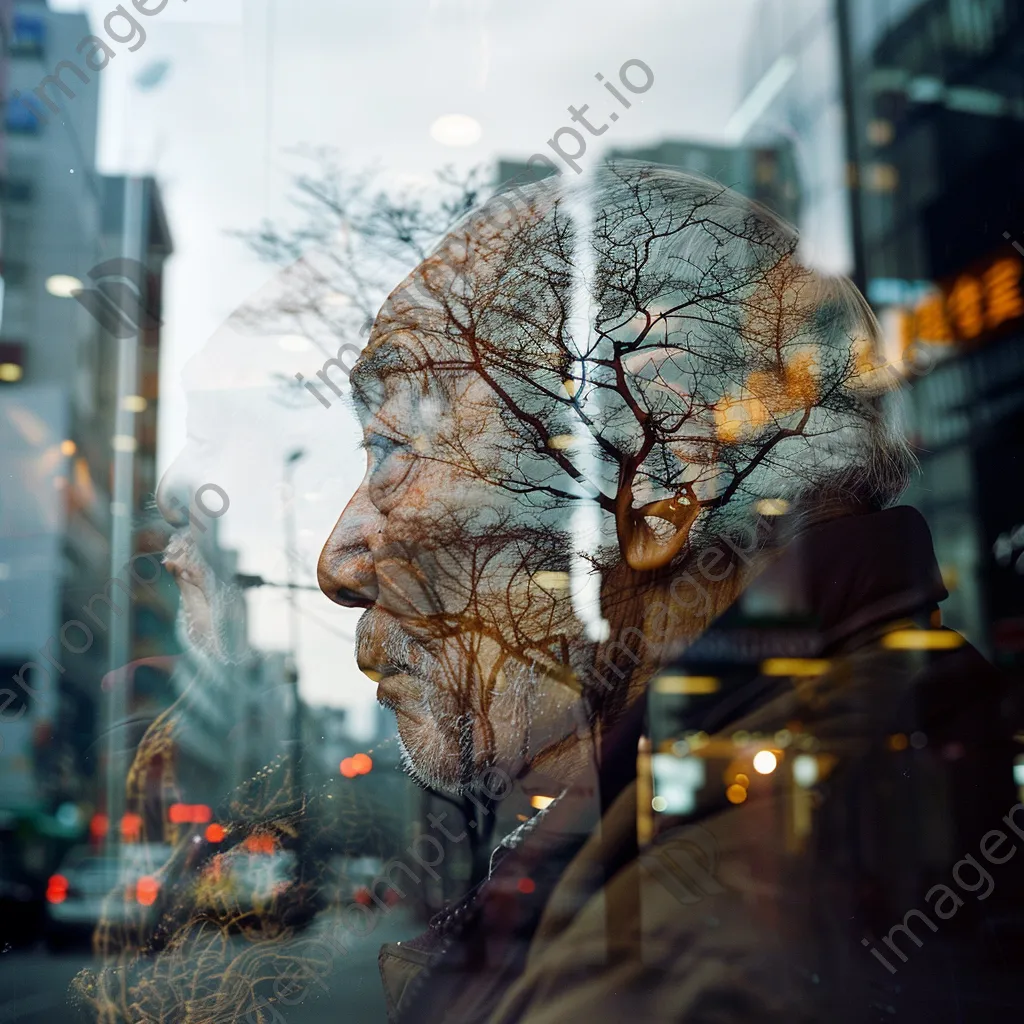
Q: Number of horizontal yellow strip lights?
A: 3